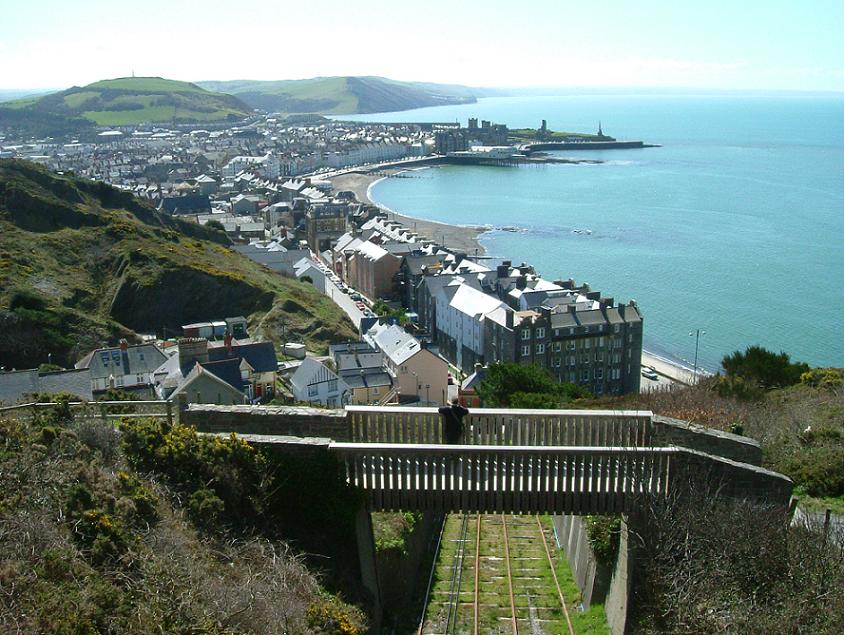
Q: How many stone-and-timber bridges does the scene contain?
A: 1